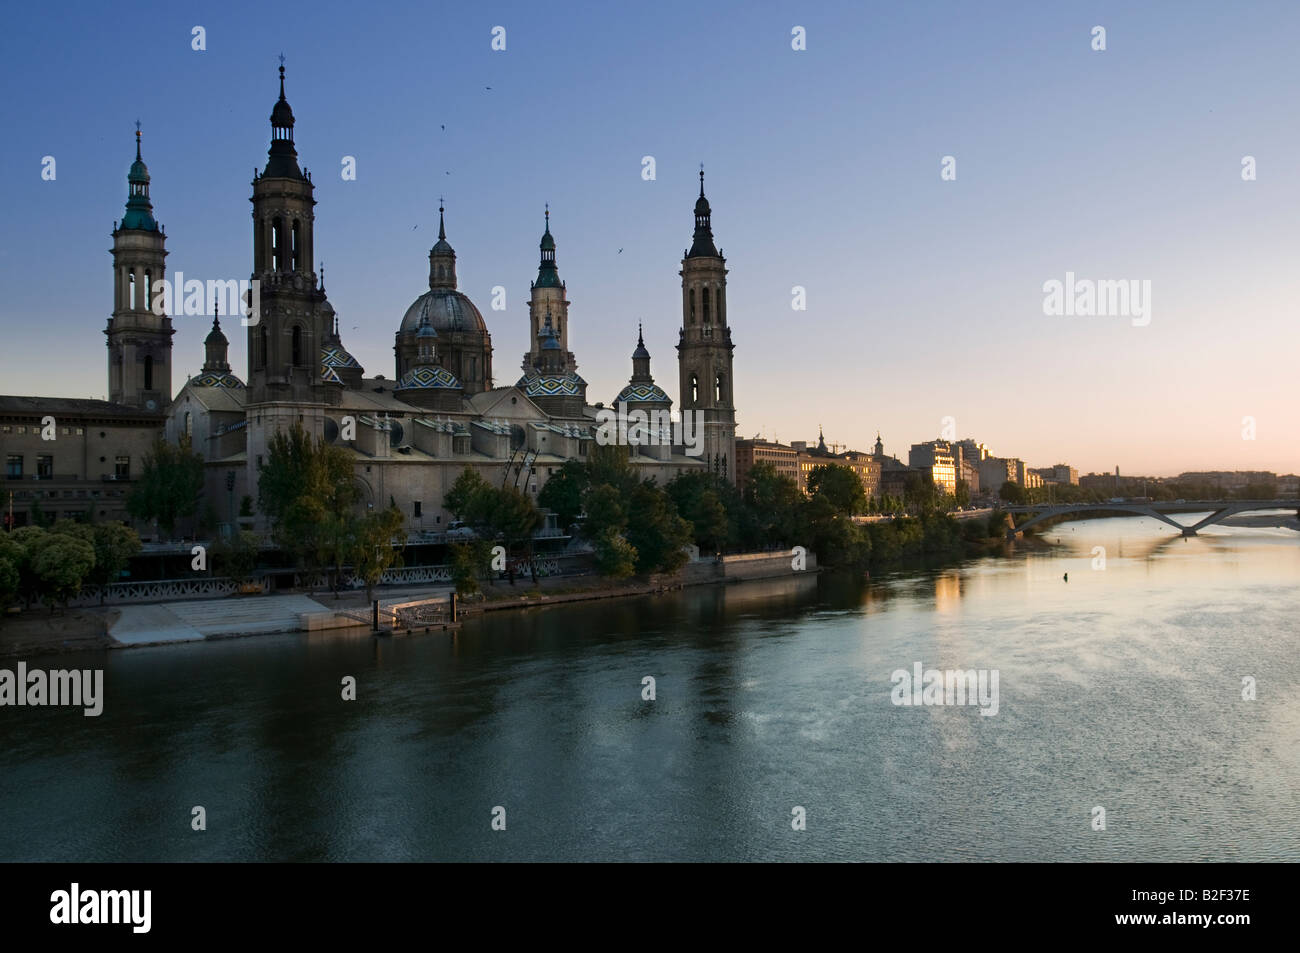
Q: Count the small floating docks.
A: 1